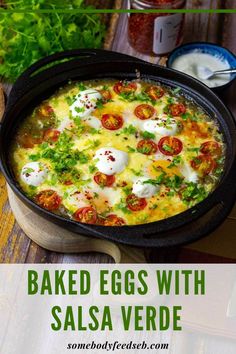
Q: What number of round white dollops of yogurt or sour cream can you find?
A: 5